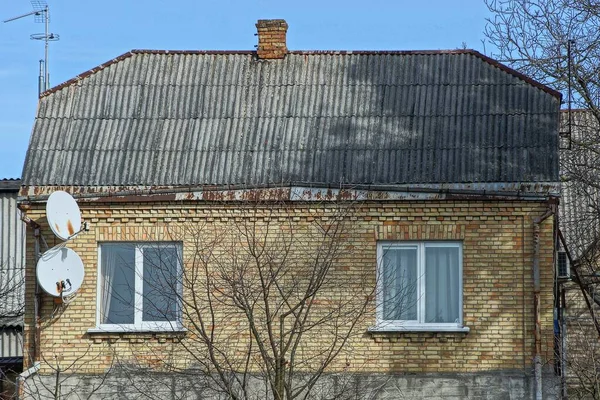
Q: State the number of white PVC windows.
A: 2